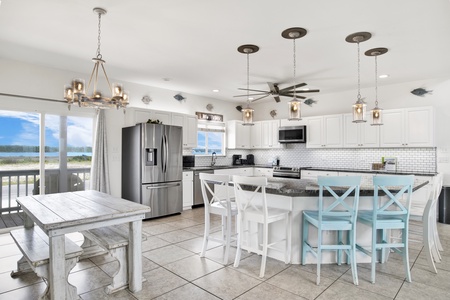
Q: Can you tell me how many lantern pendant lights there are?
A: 4